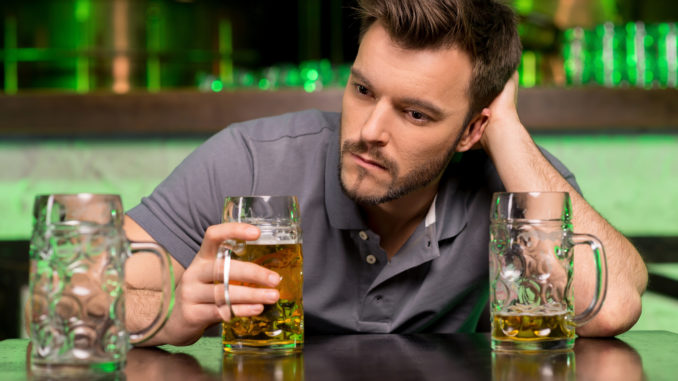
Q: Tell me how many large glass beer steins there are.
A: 3